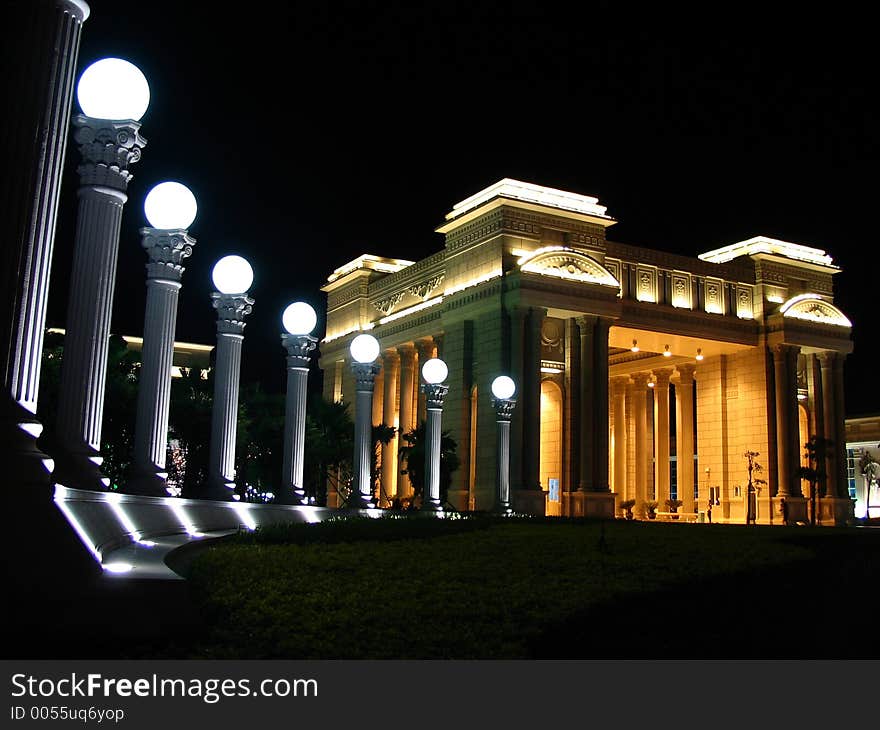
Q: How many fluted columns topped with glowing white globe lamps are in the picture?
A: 7